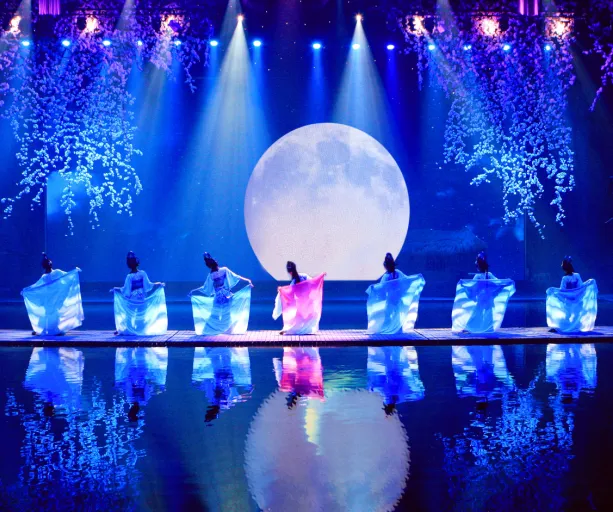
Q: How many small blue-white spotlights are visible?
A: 14